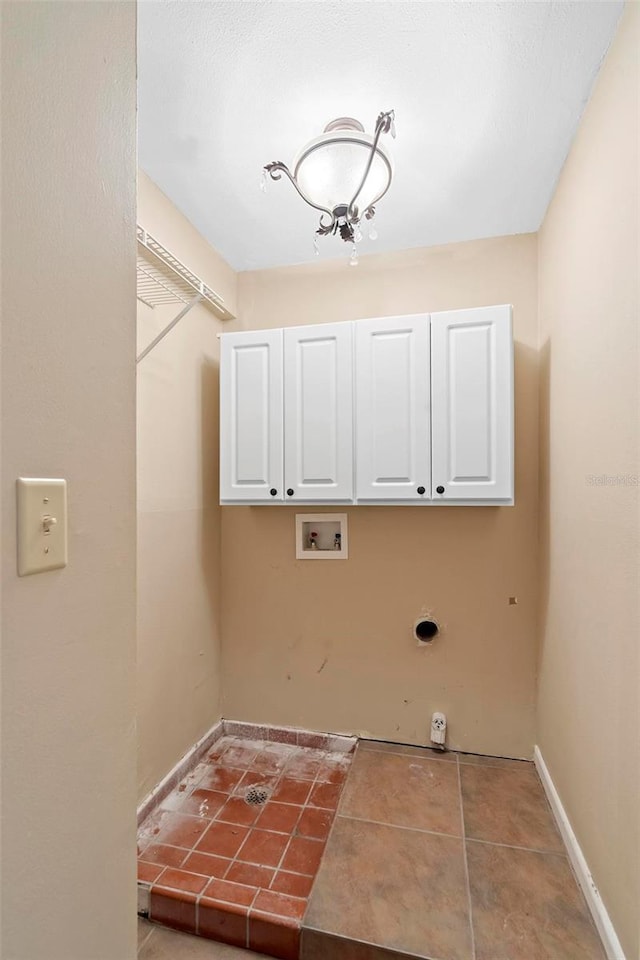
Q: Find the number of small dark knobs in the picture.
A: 4